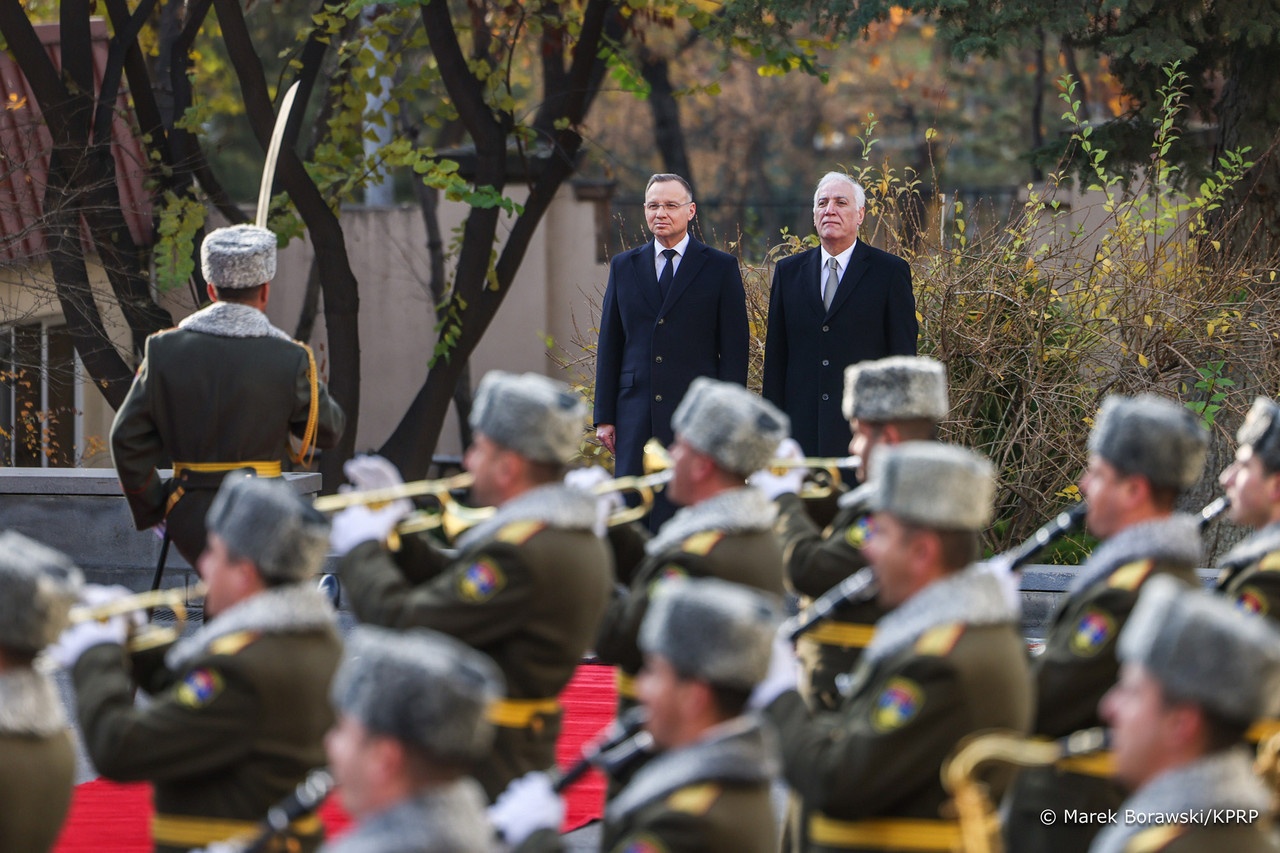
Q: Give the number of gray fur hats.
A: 12